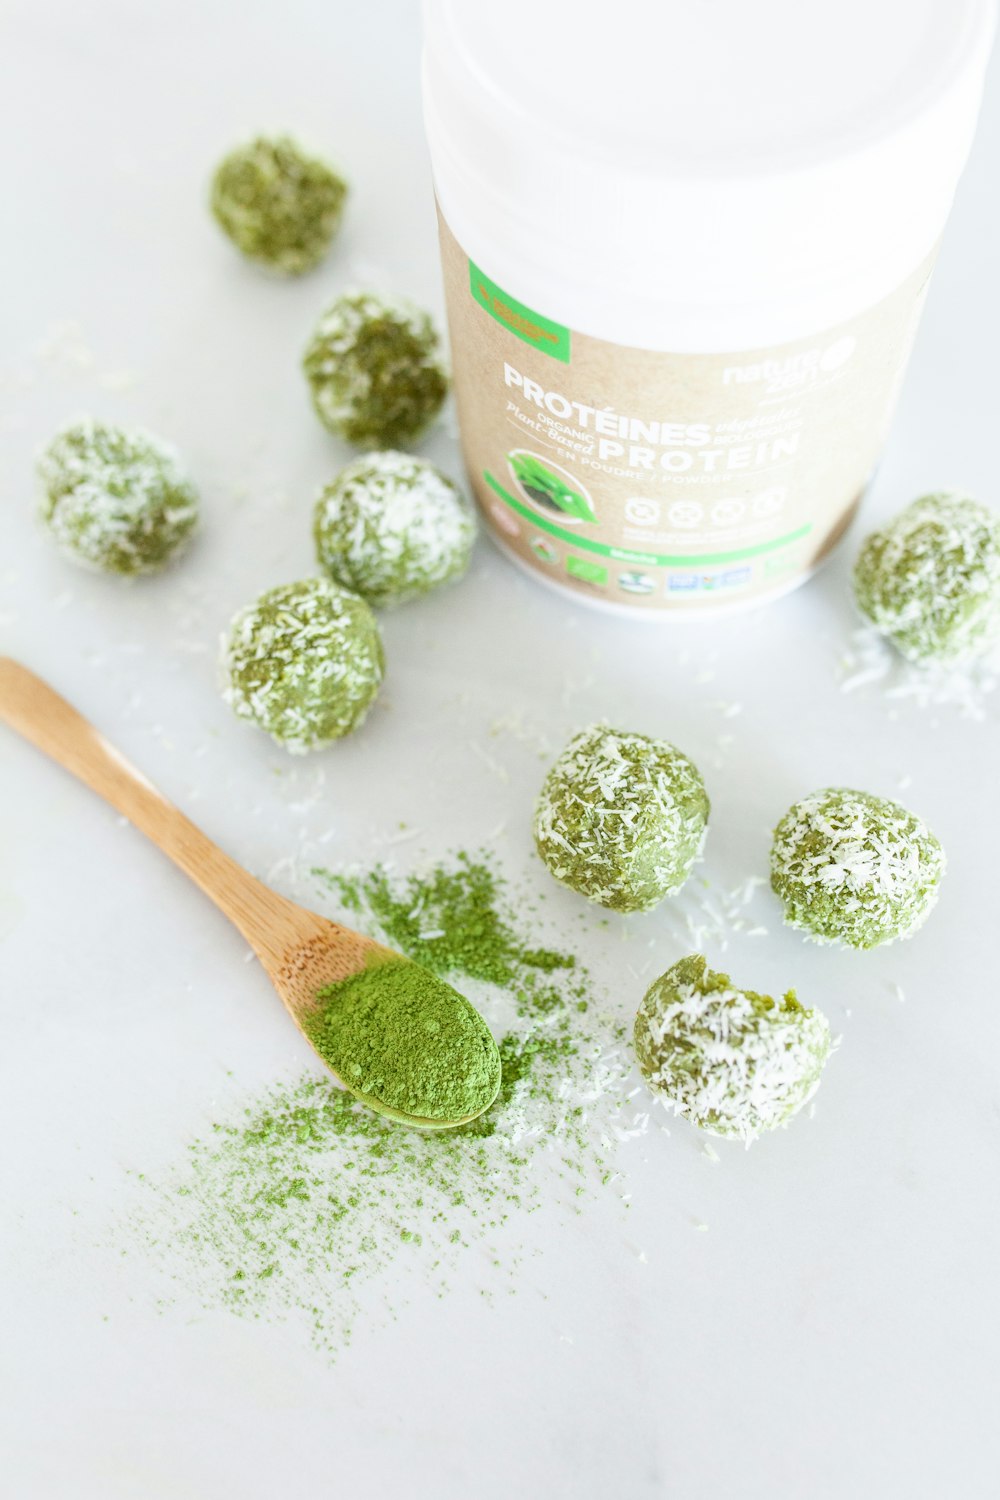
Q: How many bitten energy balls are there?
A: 1